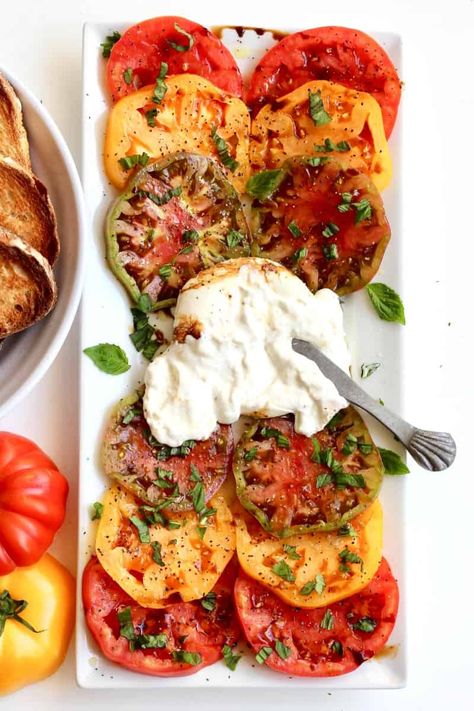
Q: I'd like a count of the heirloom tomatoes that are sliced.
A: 12